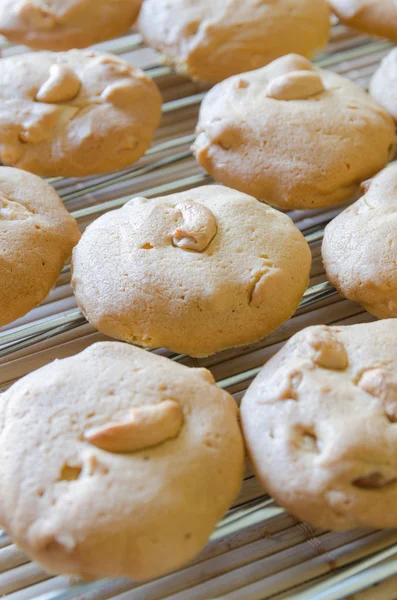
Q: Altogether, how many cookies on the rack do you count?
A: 11